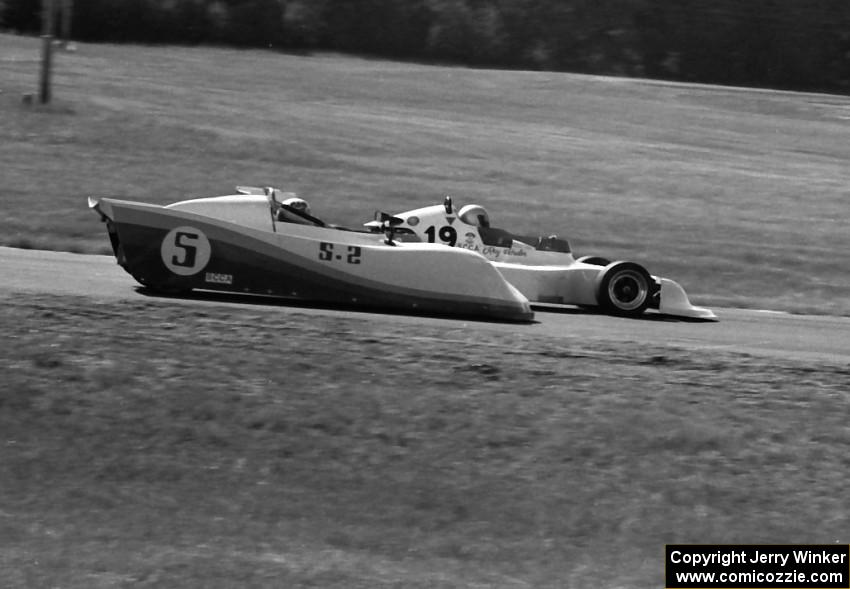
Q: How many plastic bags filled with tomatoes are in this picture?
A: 0